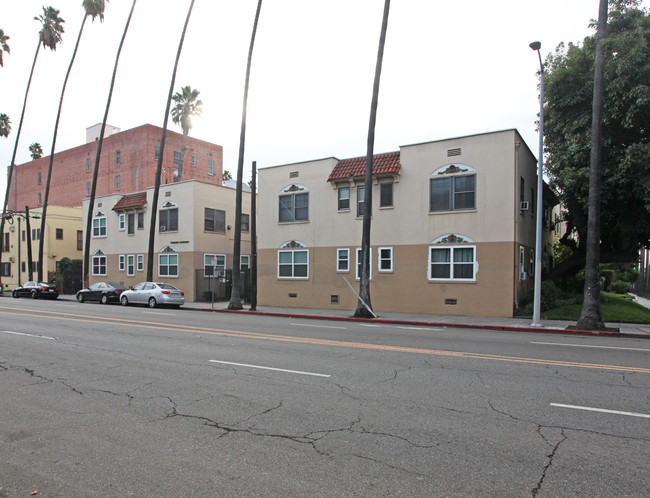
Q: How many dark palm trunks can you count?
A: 7